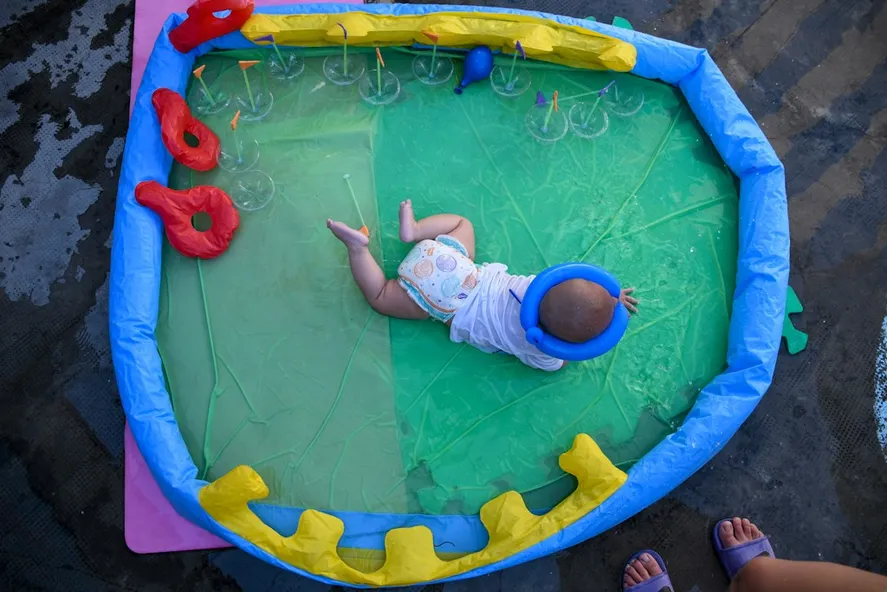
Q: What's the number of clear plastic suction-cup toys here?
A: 12